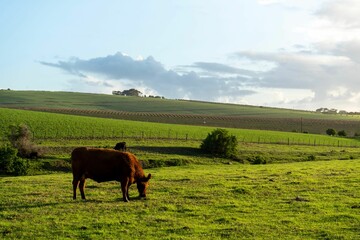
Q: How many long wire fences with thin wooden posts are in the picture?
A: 1